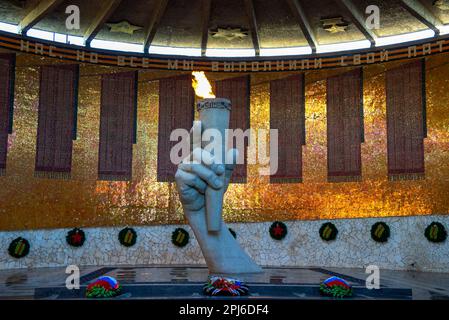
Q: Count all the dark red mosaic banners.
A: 8